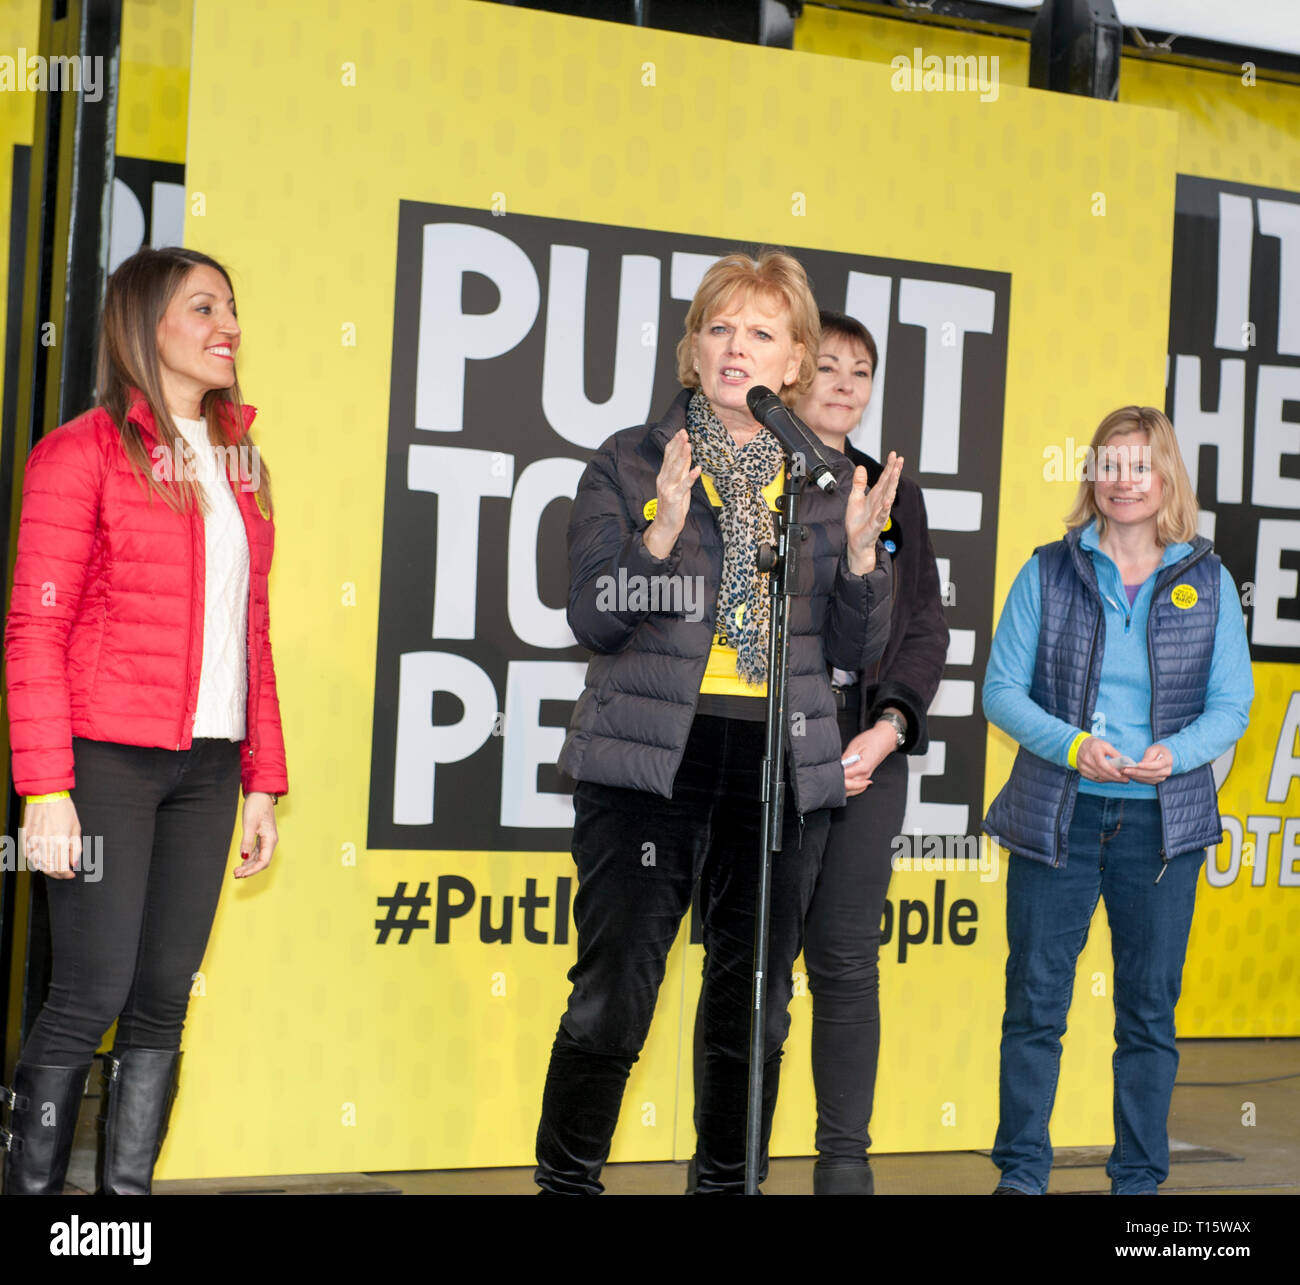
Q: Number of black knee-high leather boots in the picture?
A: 2